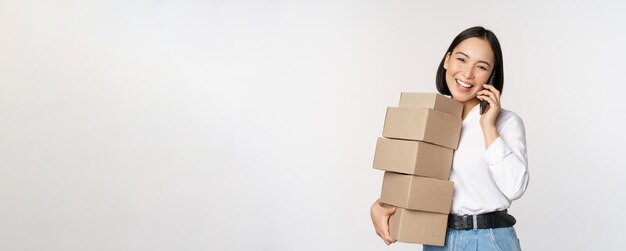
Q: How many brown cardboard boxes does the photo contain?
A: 5